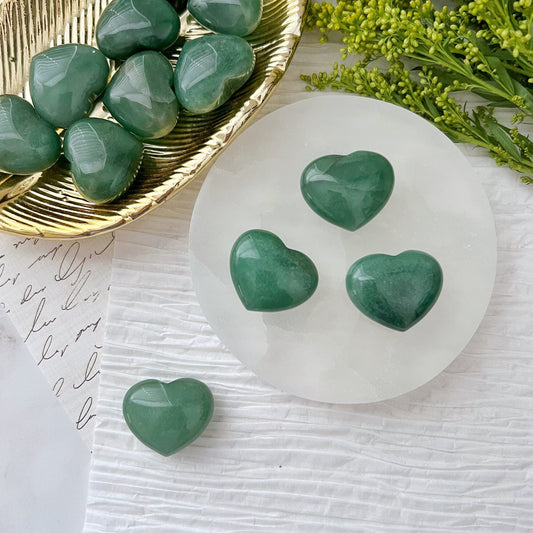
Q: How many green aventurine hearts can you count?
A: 11